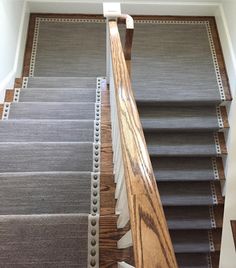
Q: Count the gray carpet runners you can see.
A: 2